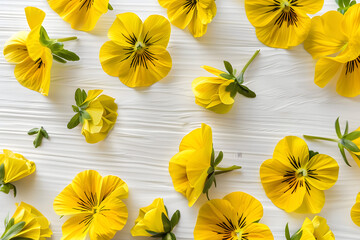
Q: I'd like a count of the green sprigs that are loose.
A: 1